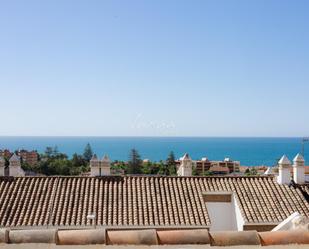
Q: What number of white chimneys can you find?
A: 7